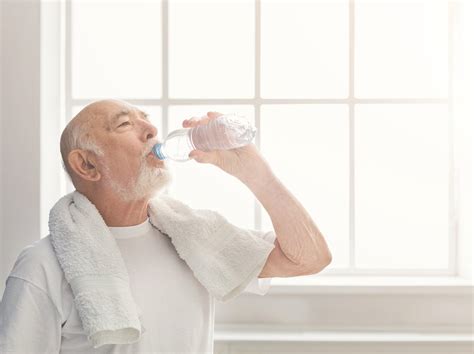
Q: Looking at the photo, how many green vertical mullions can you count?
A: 0